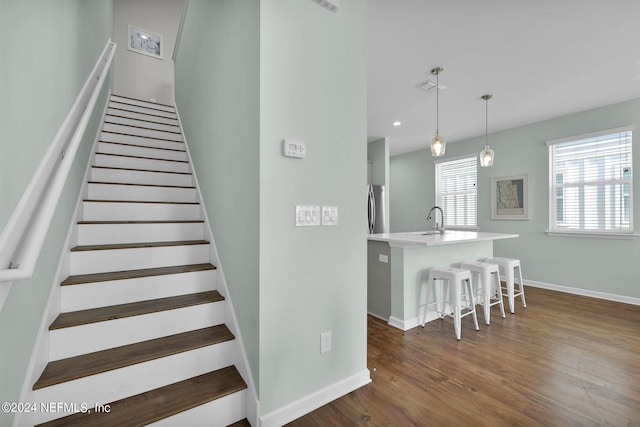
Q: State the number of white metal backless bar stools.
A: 3